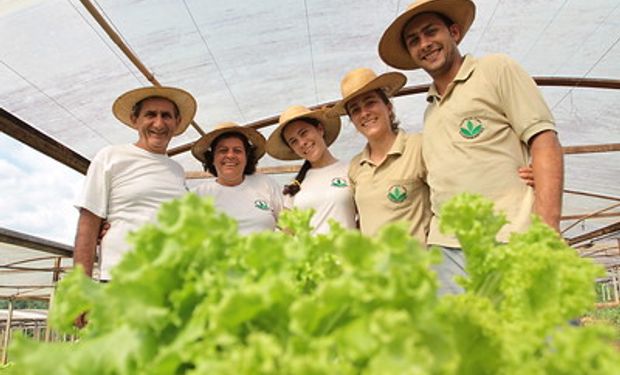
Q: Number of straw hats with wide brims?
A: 5